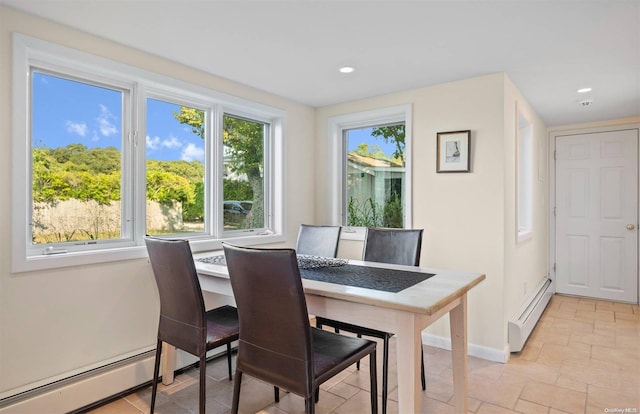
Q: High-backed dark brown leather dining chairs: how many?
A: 4